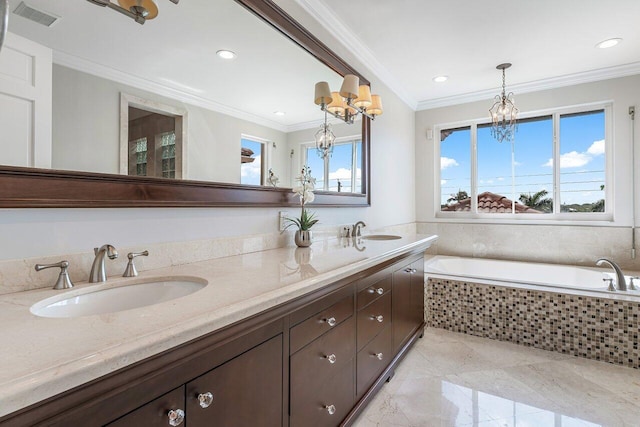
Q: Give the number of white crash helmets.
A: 0